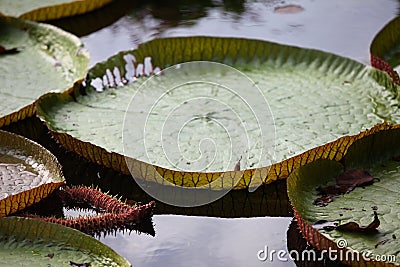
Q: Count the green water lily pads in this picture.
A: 7